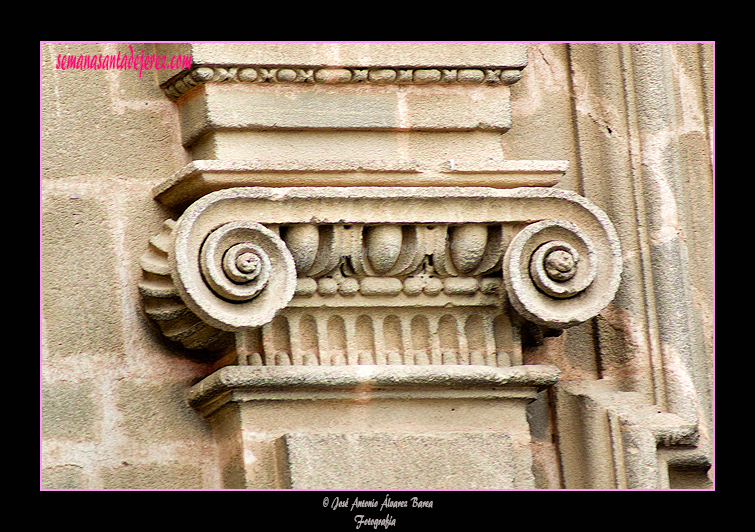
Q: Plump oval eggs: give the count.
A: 3